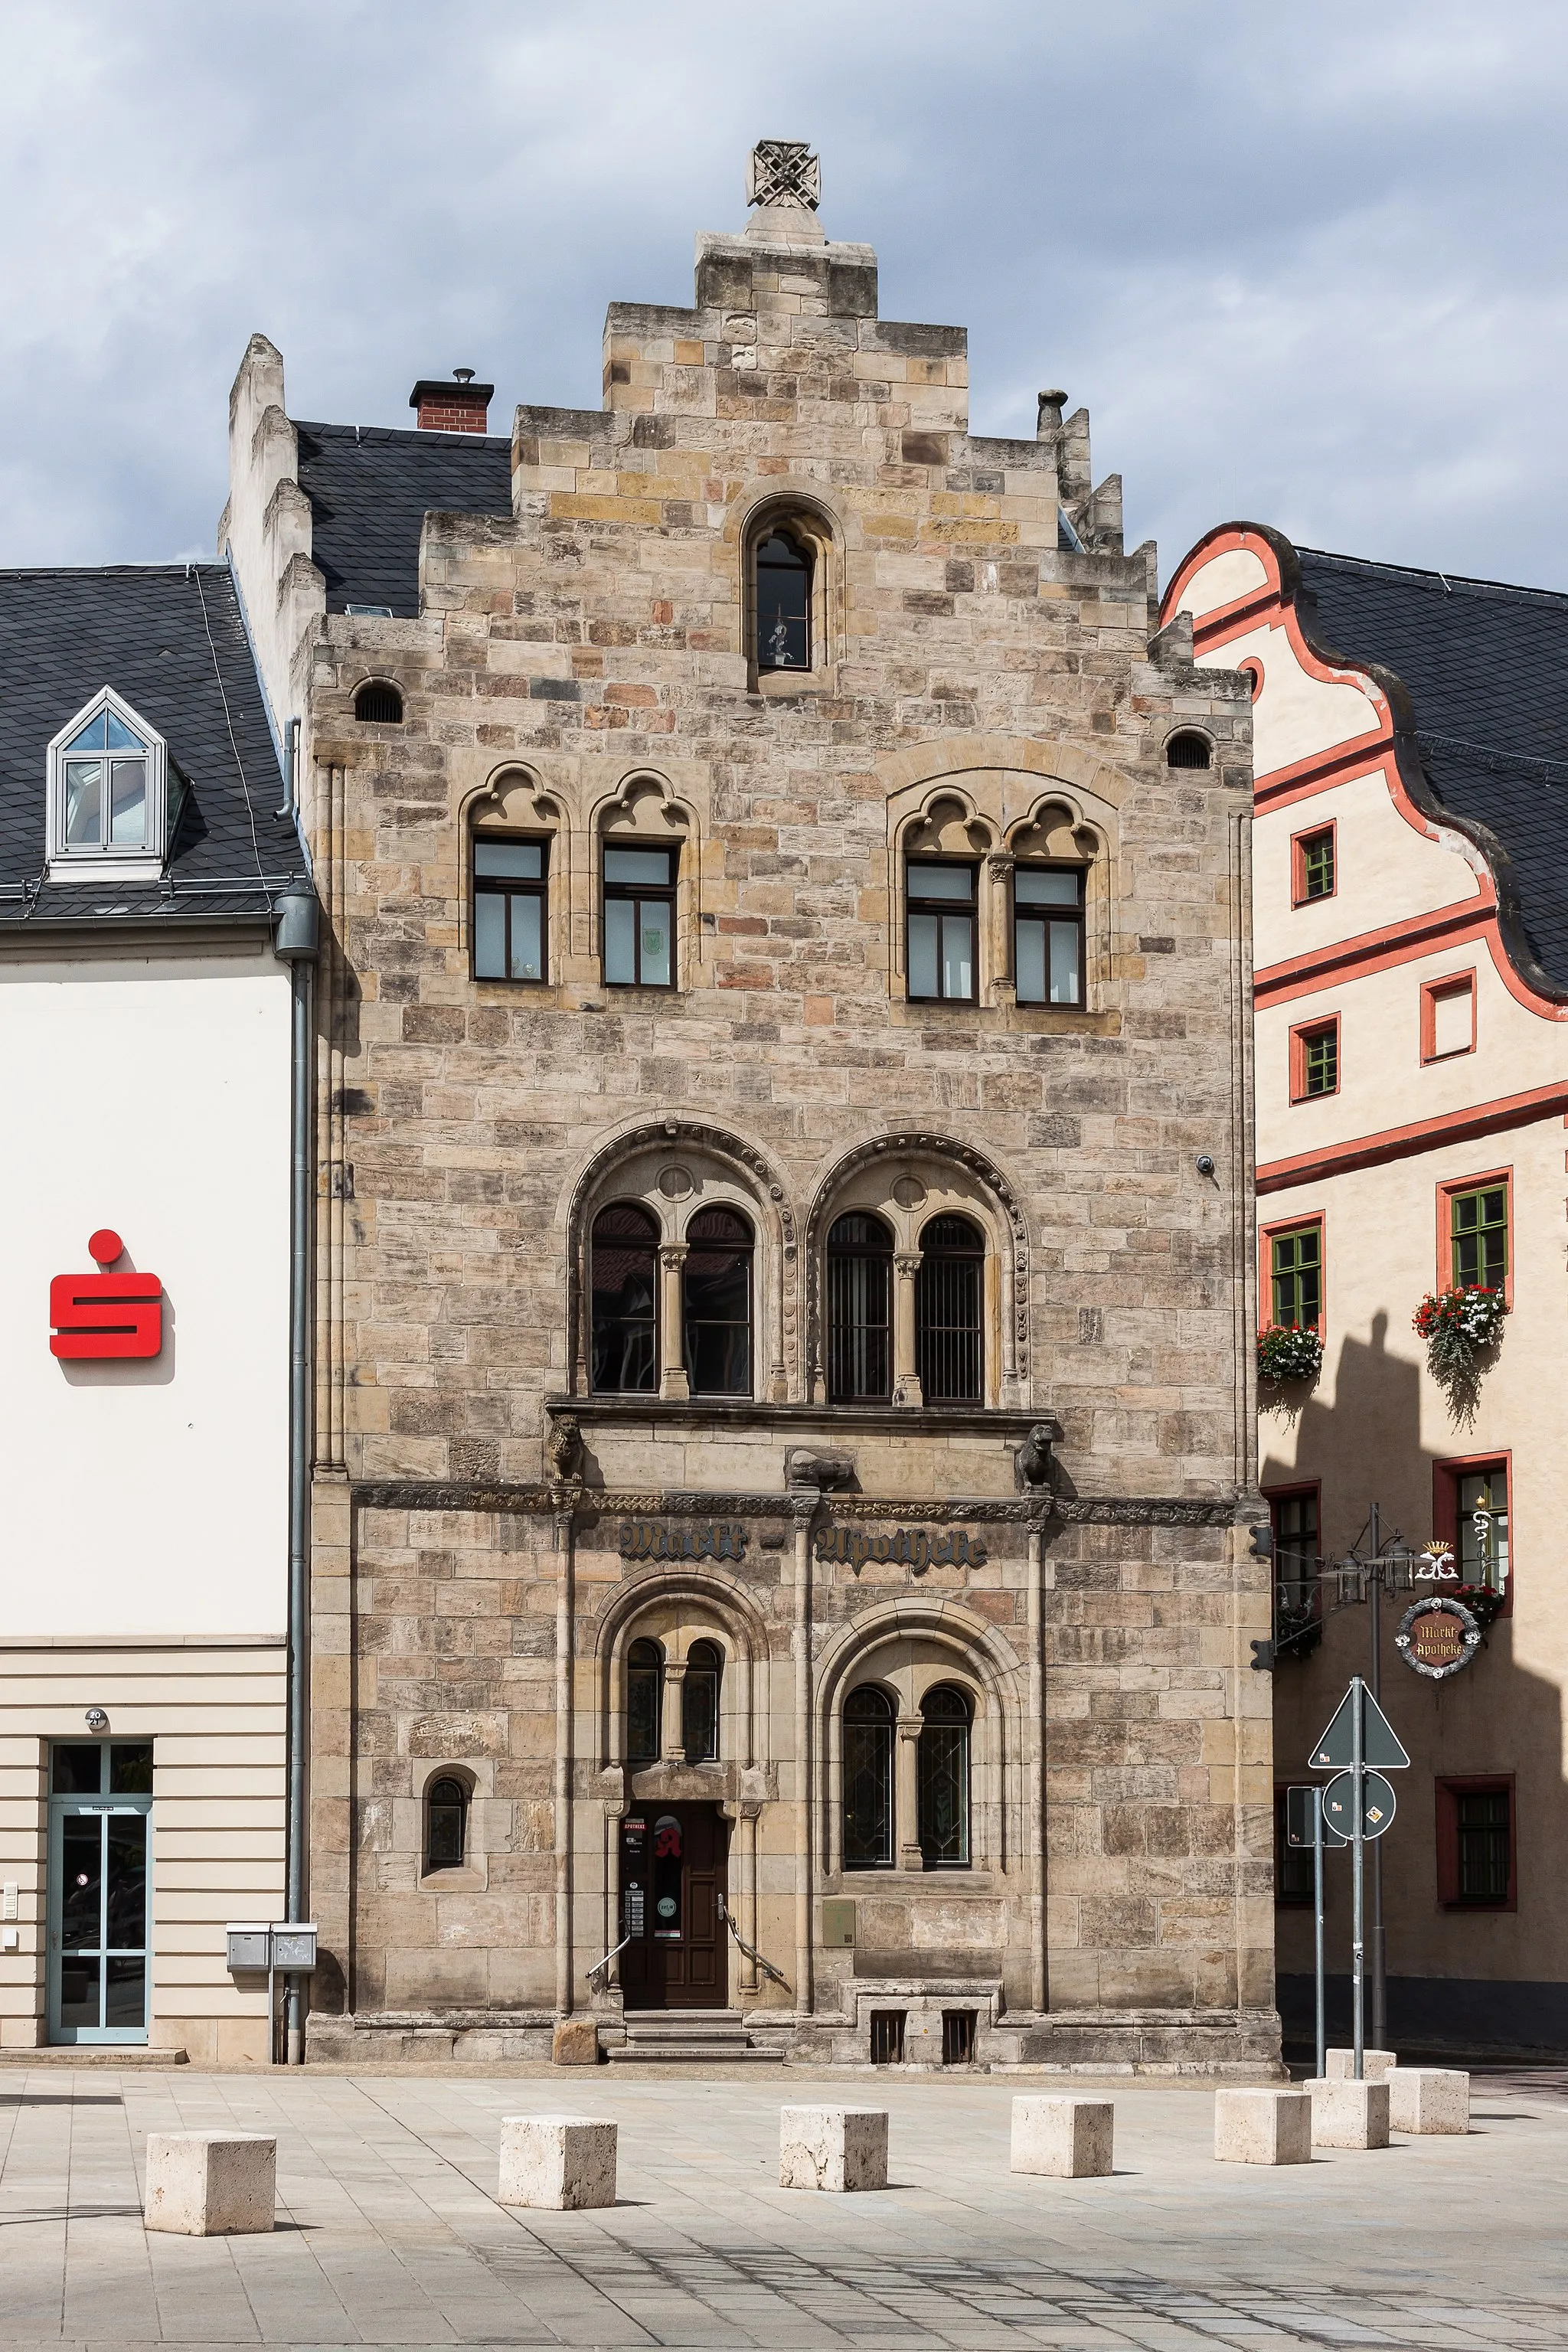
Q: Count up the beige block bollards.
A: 8